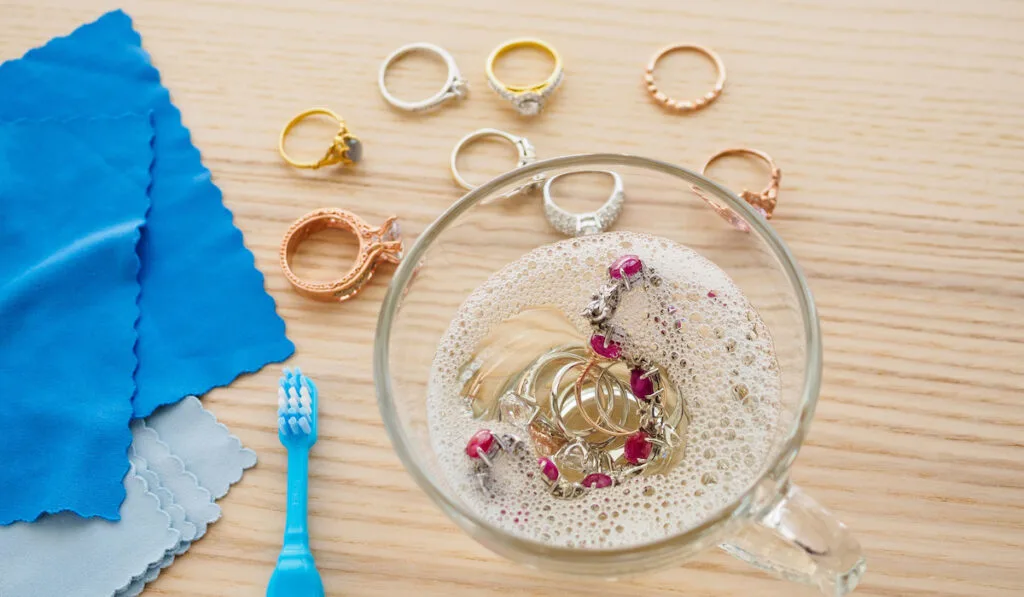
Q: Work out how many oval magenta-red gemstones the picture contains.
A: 7